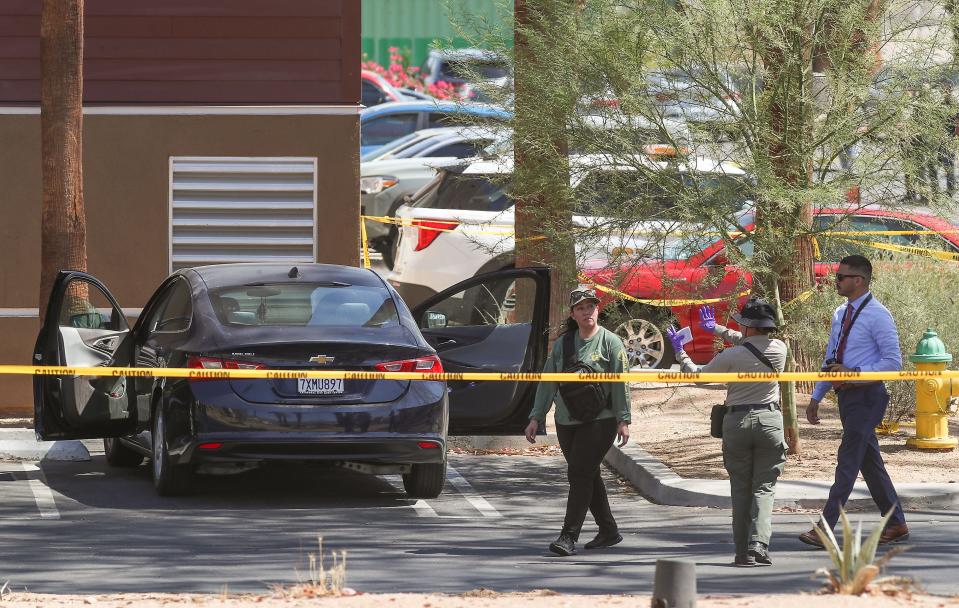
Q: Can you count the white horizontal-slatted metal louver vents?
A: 1